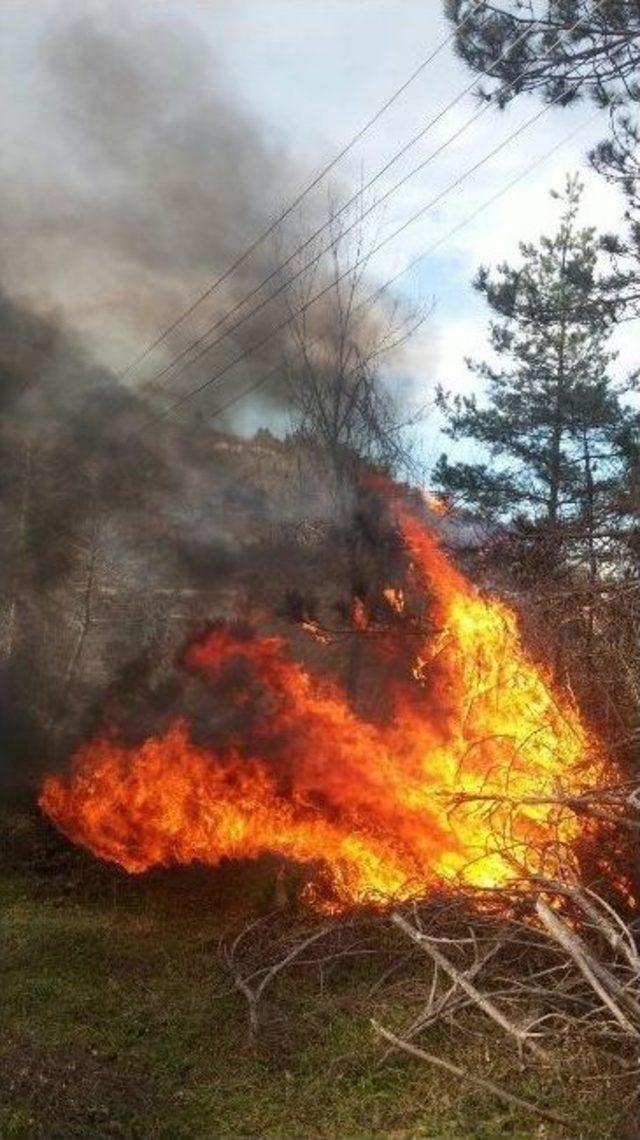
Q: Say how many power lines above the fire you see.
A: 5